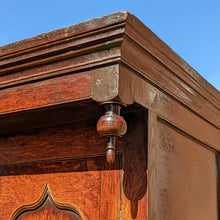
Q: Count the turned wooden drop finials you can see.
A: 1